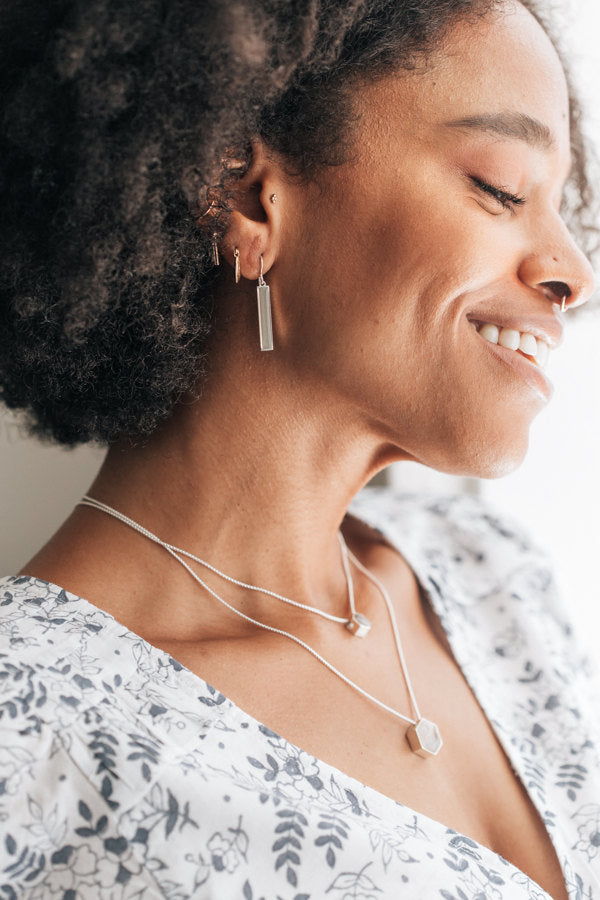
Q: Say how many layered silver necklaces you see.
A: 2